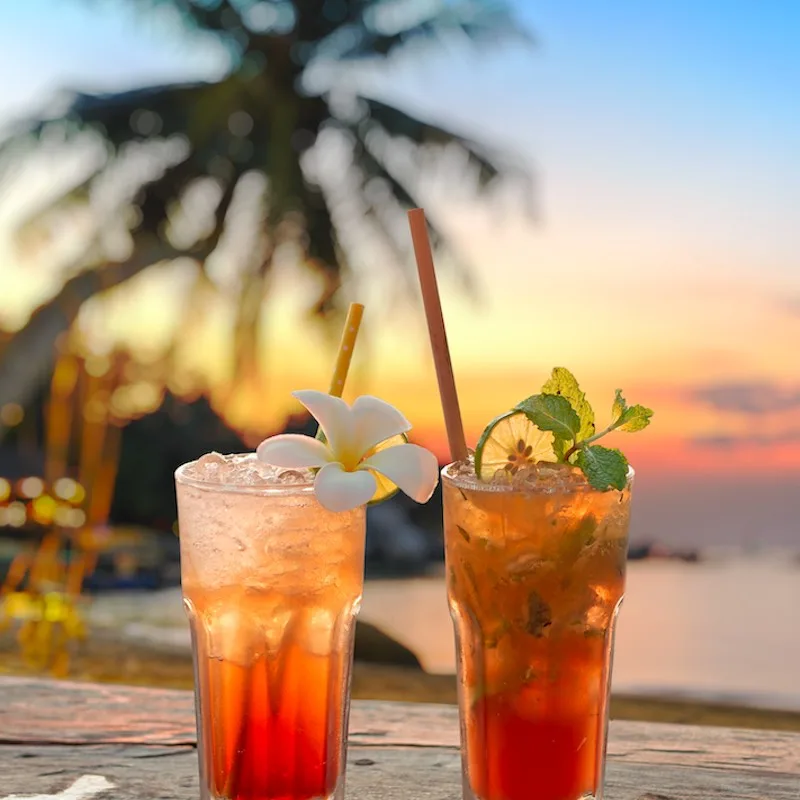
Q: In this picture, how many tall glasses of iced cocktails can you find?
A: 2